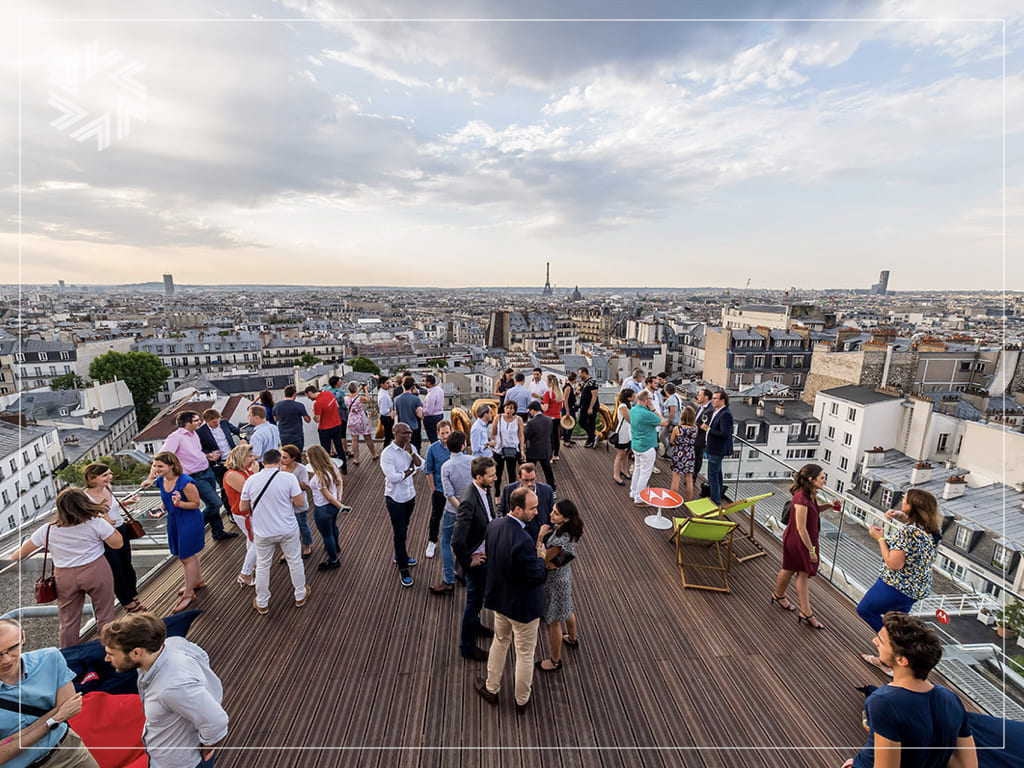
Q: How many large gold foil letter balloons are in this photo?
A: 4